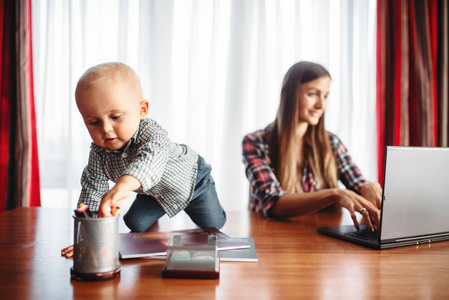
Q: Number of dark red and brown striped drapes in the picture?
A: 2